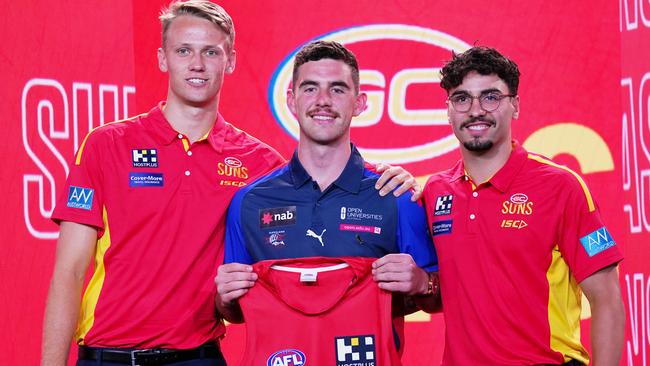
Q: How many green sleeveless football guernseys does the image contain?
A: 0